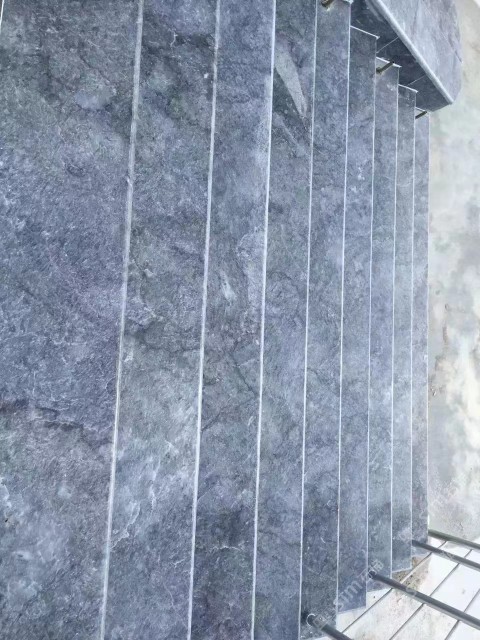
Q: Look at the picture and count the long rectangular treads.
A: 9